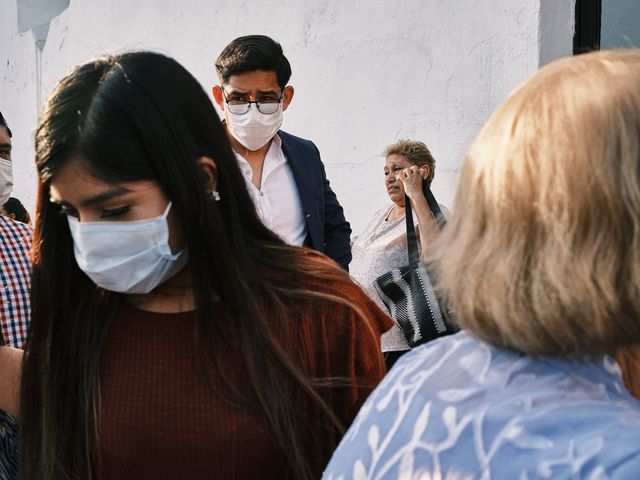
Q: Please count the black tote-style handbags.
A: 1